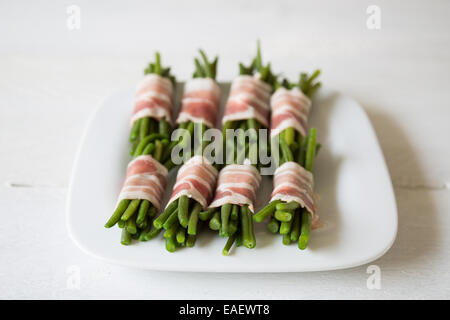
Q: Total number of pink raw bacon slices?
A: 8